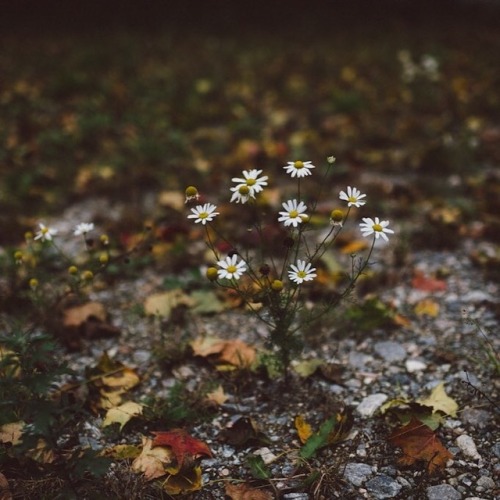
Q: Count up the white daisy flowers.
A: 11